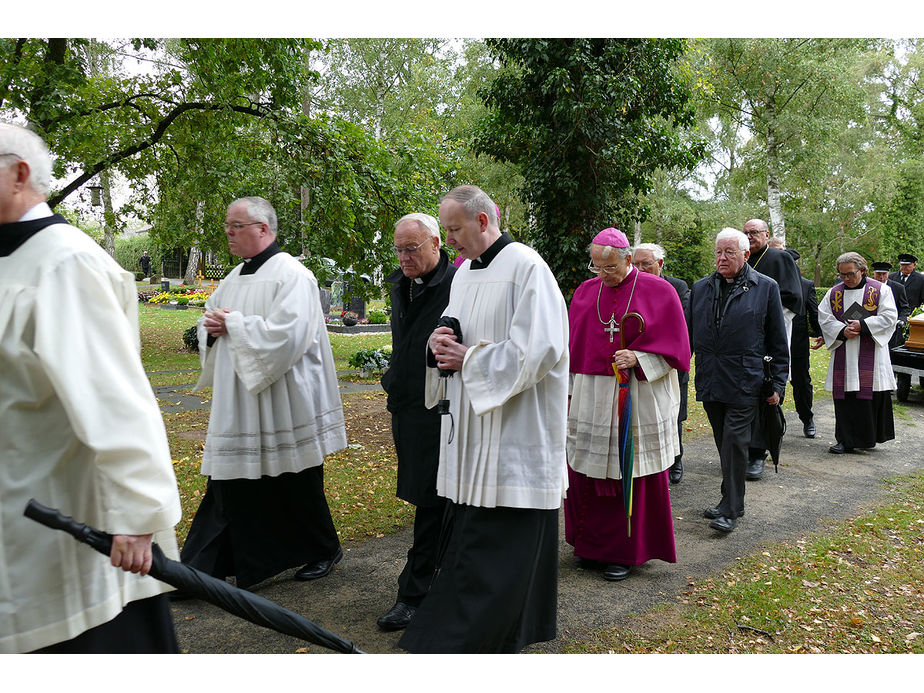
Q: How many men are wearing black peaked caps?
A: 2